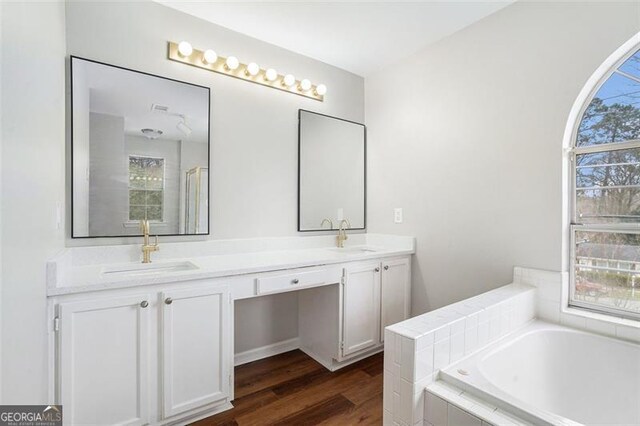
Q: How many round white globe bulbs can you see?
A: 8